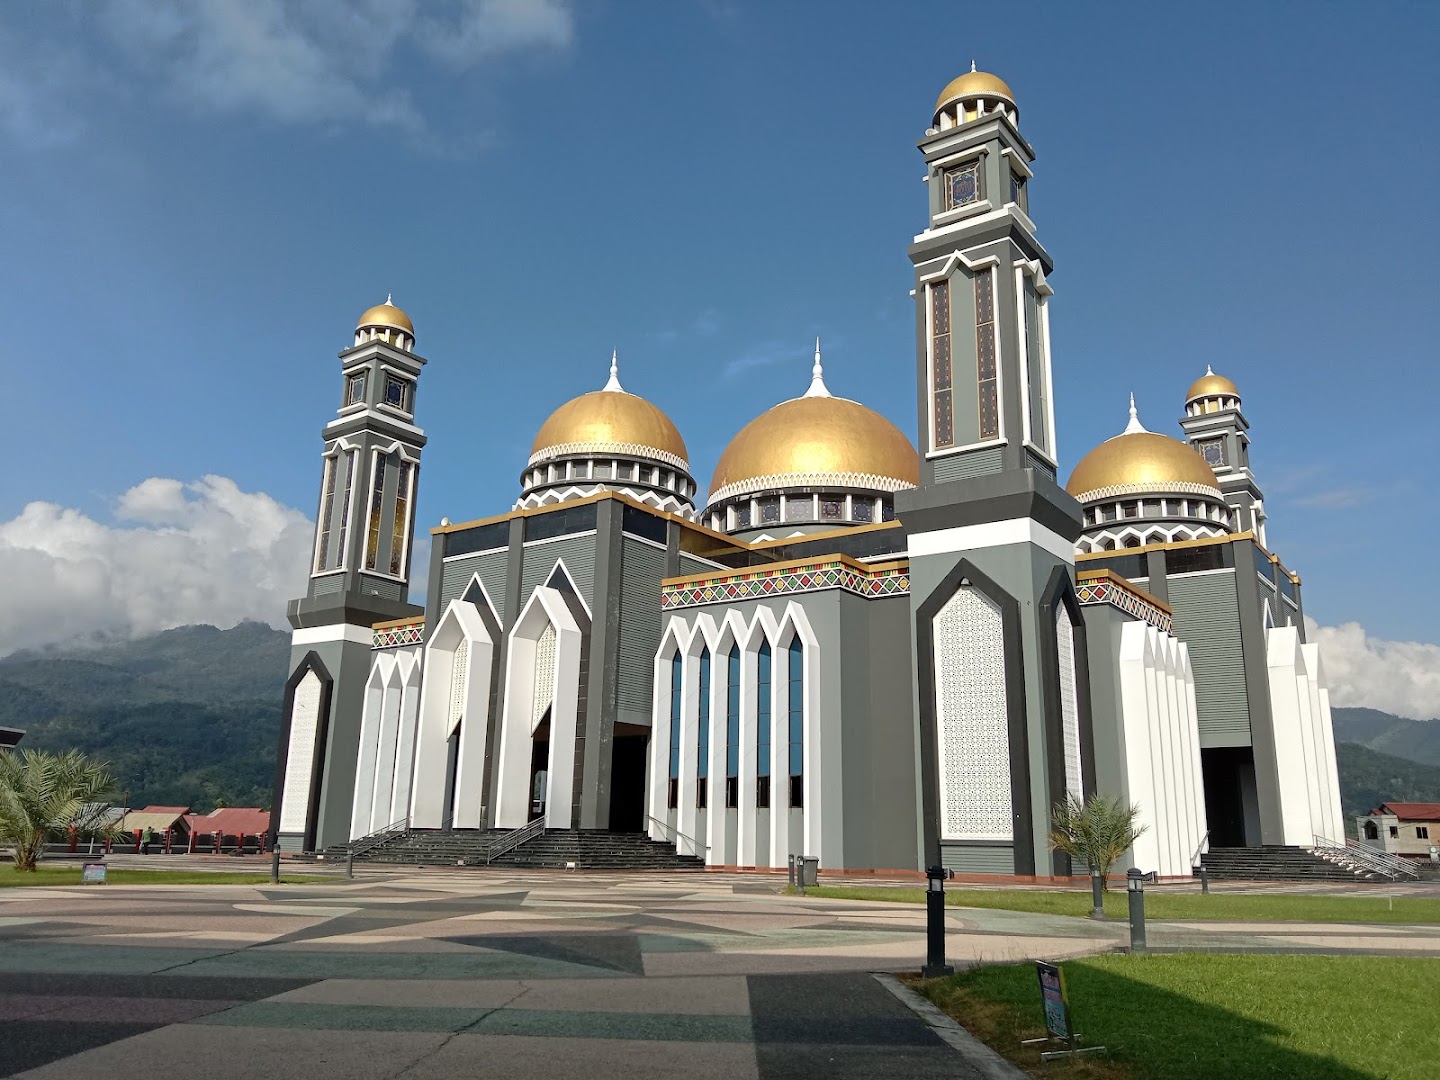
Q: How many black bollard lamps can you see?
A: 8